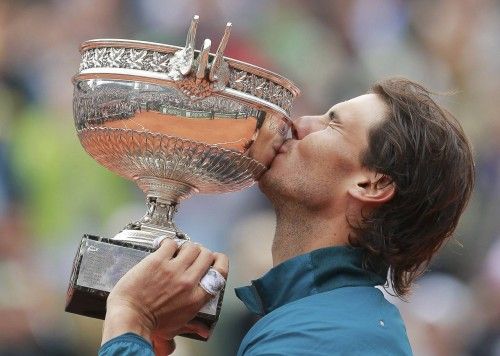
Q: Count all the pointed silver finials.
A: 3